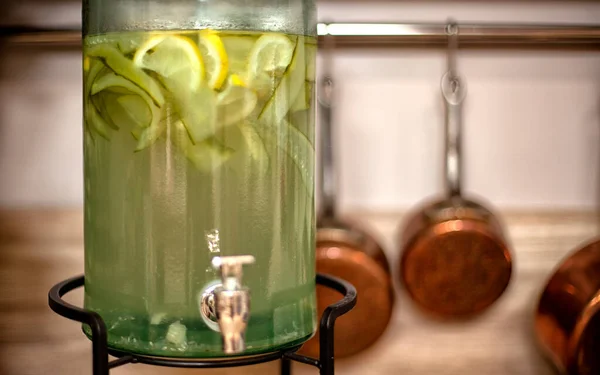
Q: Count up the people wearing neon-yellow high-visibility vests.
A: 0